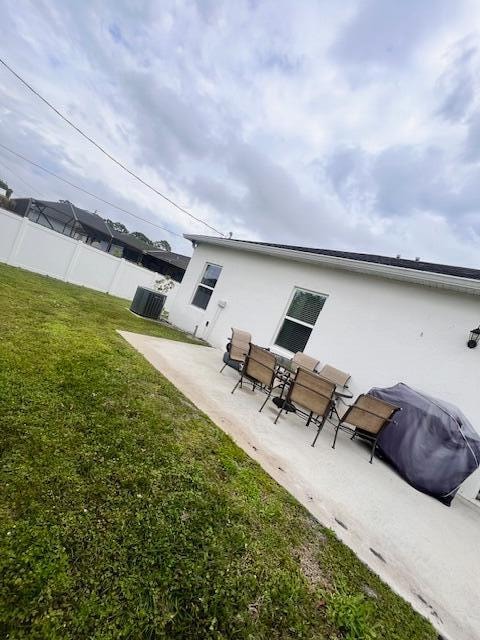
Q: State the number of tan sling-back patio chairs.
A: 6